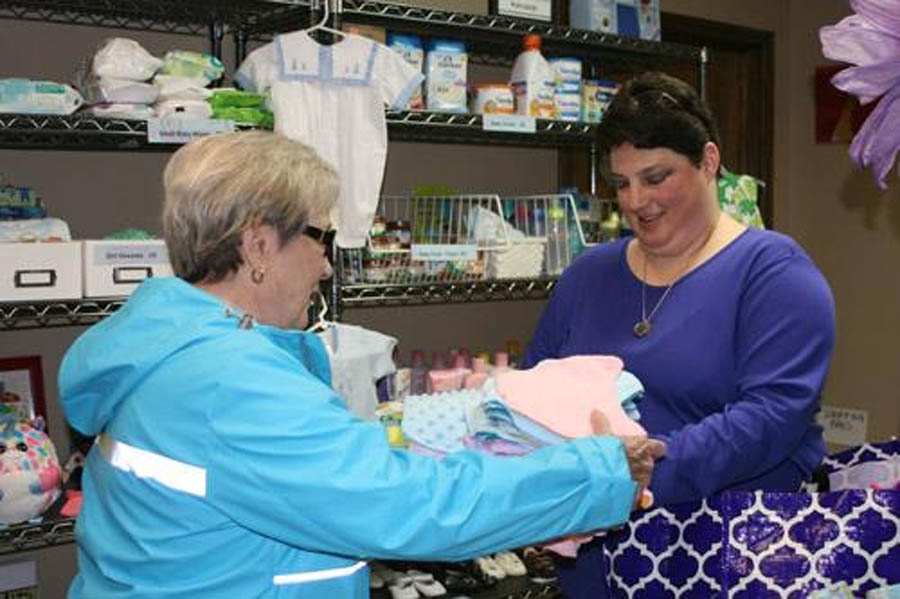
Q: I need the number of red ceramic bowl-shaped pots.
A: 0